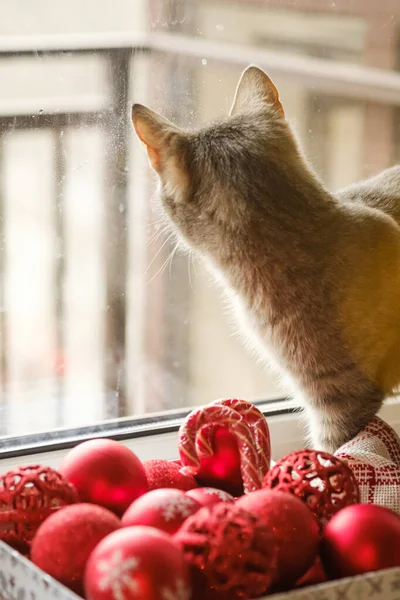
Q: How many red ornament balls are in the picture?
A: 12